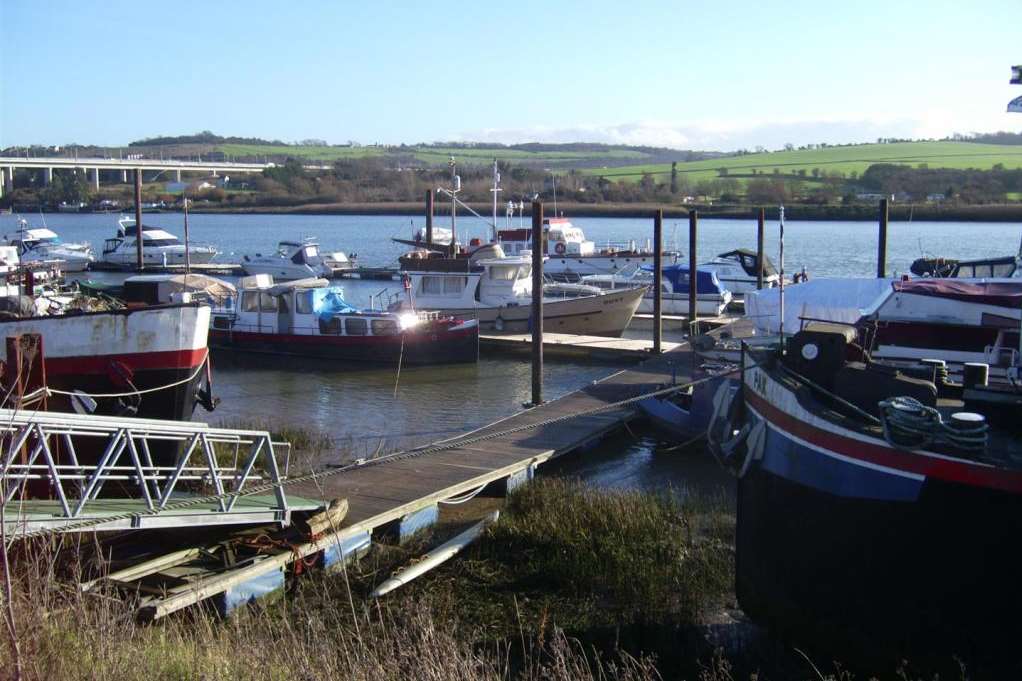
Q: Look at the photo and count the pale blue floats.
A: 4